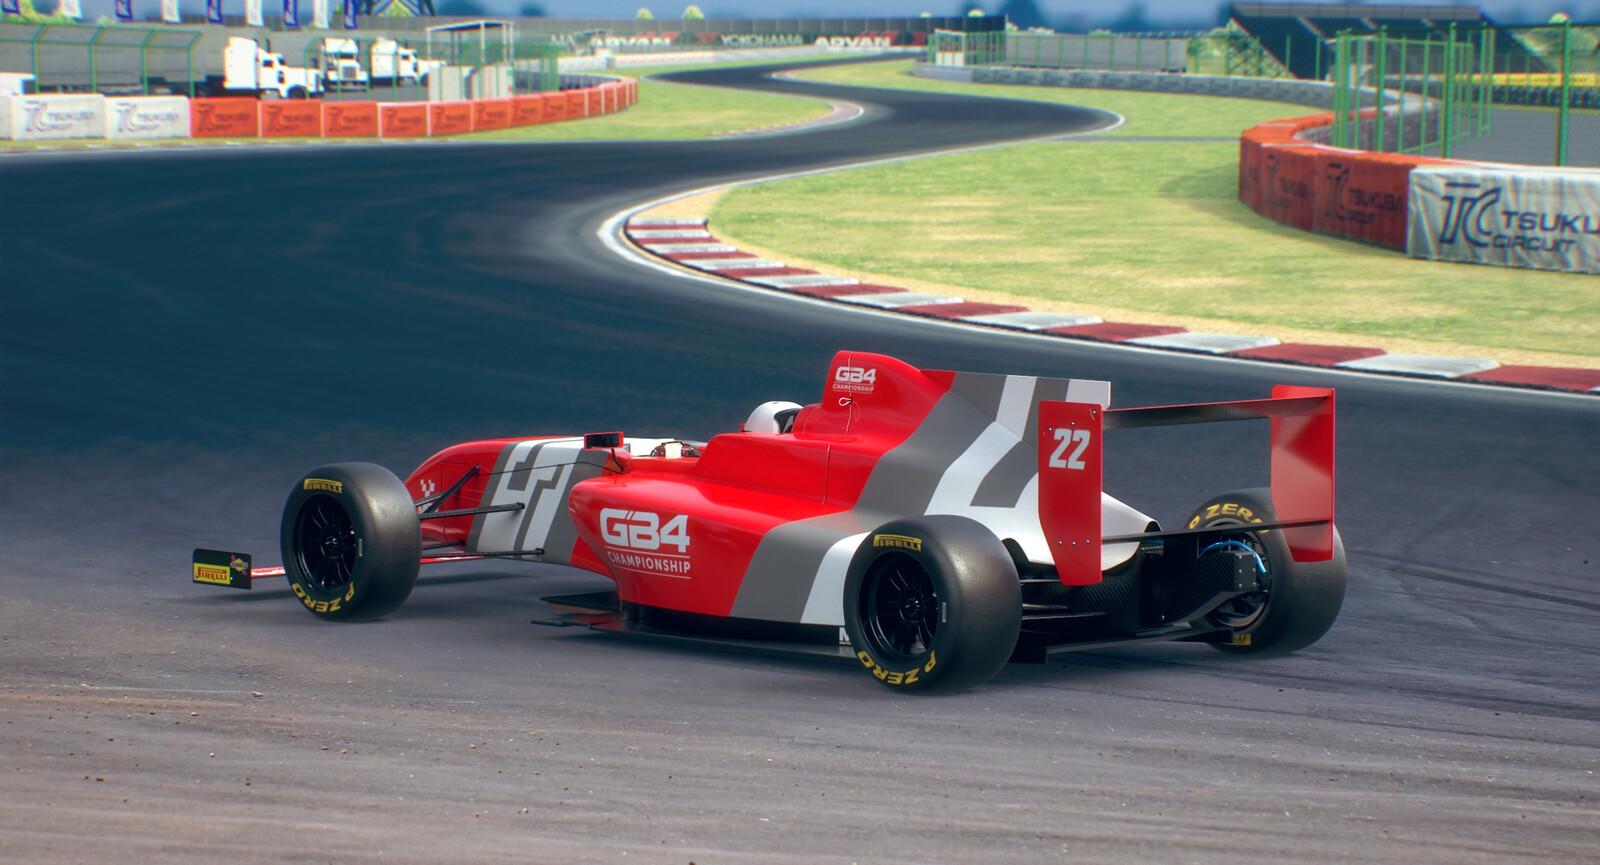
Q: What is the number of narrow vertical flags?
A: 9